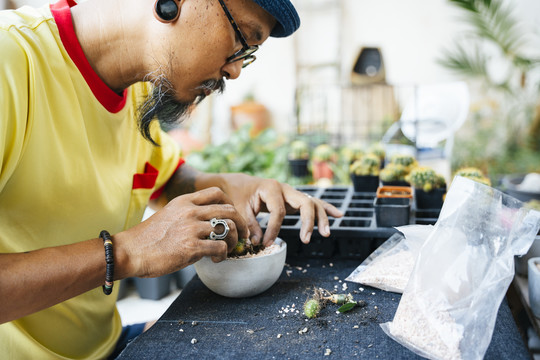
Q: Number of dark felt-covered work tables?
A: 1